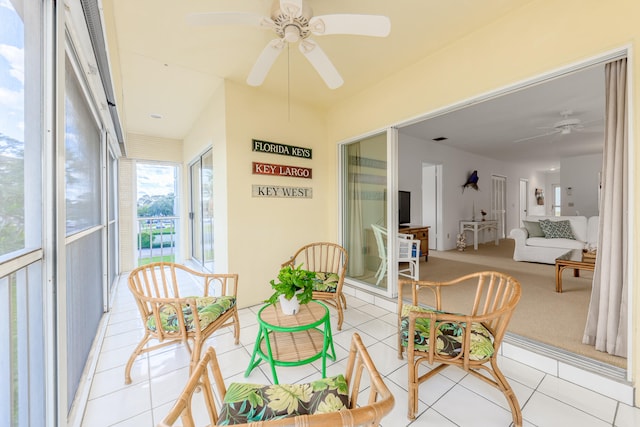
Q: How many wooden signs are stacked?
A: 3